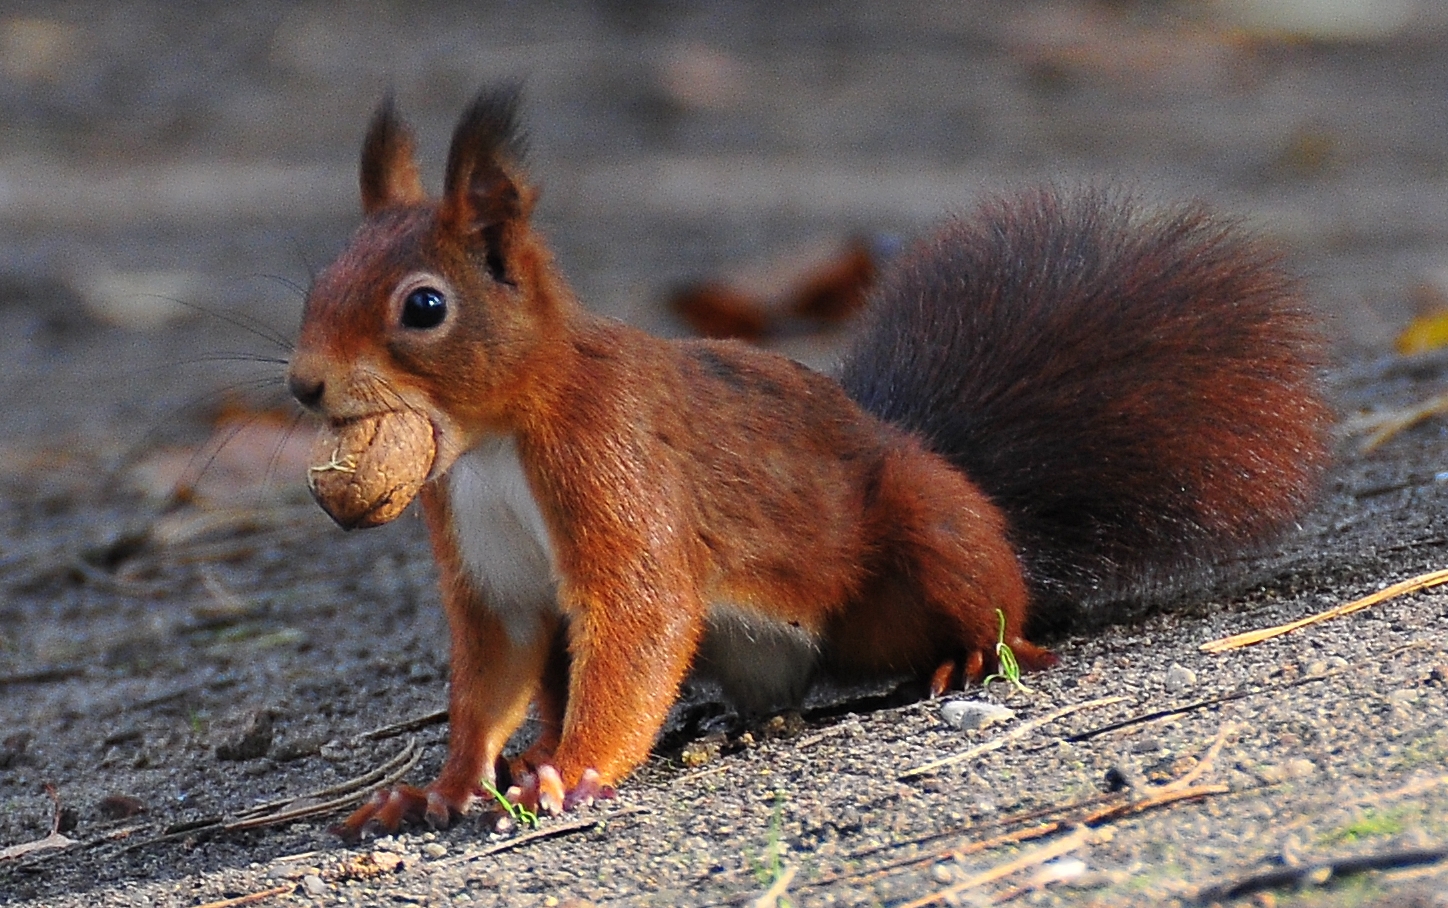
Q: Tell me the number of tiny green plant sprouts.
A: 2